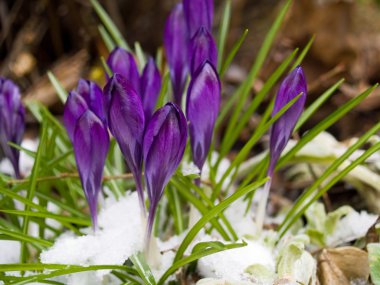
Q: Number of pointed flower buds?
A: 13